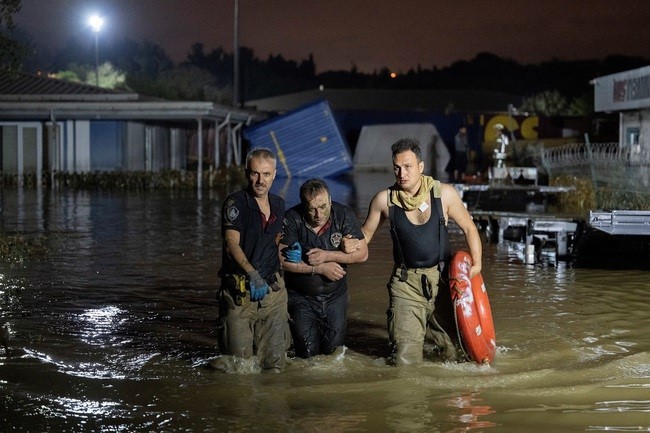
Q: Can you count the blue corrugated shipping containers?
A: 1